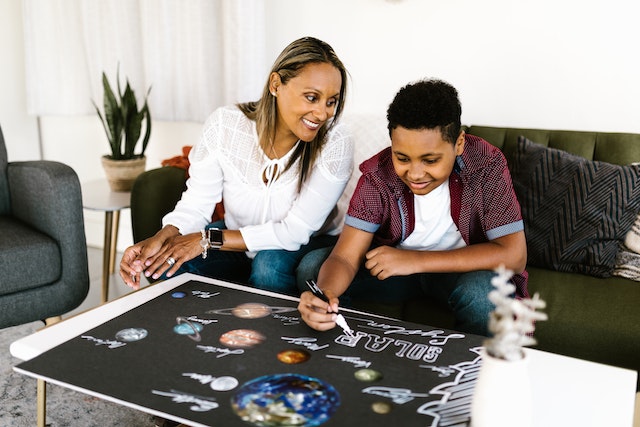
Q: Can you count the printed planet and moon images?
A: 10